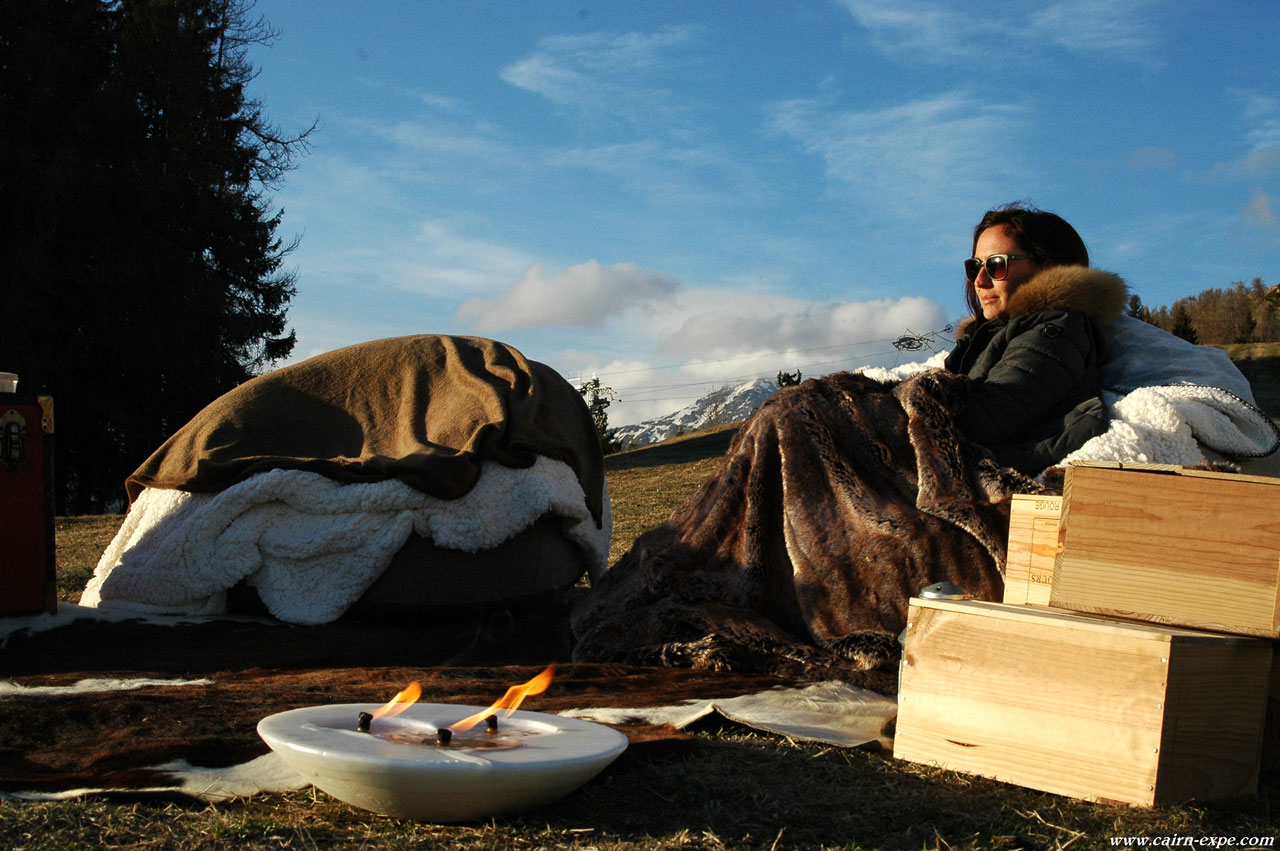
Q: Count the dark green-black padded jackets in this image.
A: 1